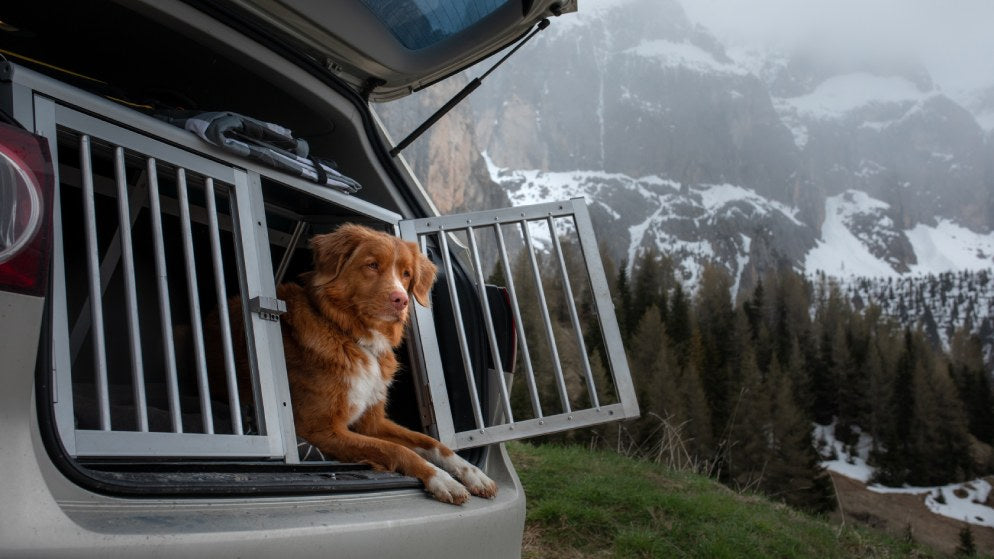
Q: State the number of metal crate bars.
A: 10